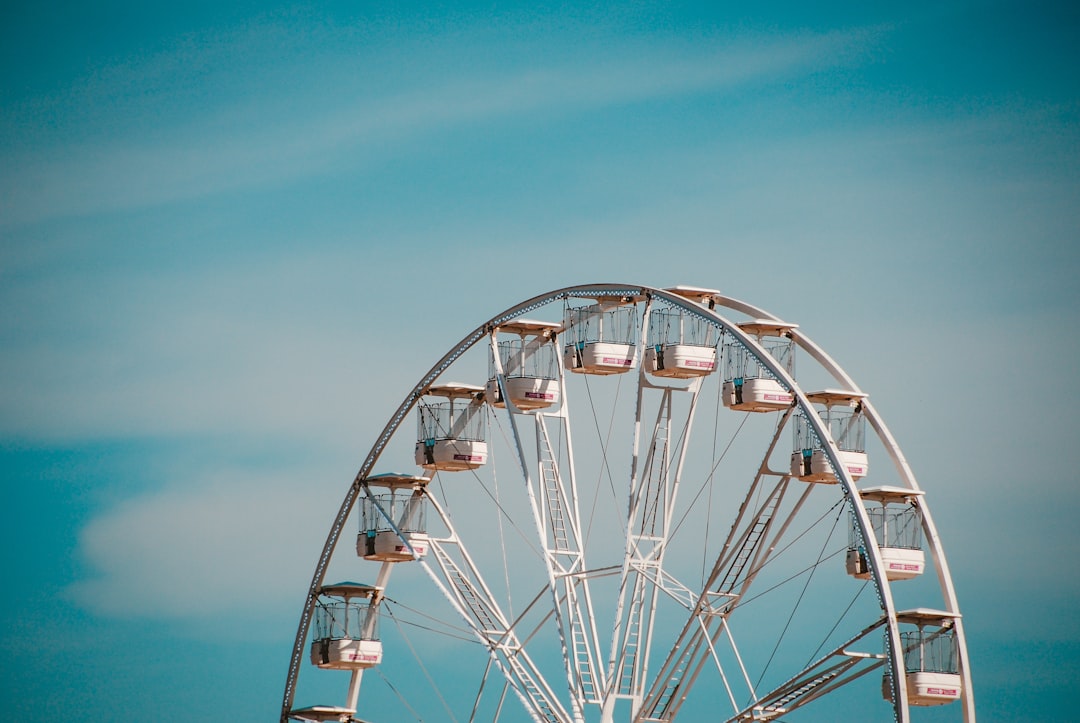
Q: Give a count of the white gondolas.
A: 10